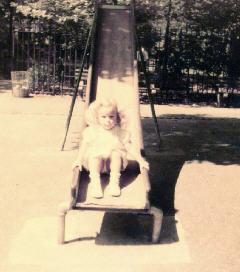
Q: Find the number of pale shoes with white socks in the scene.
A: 2